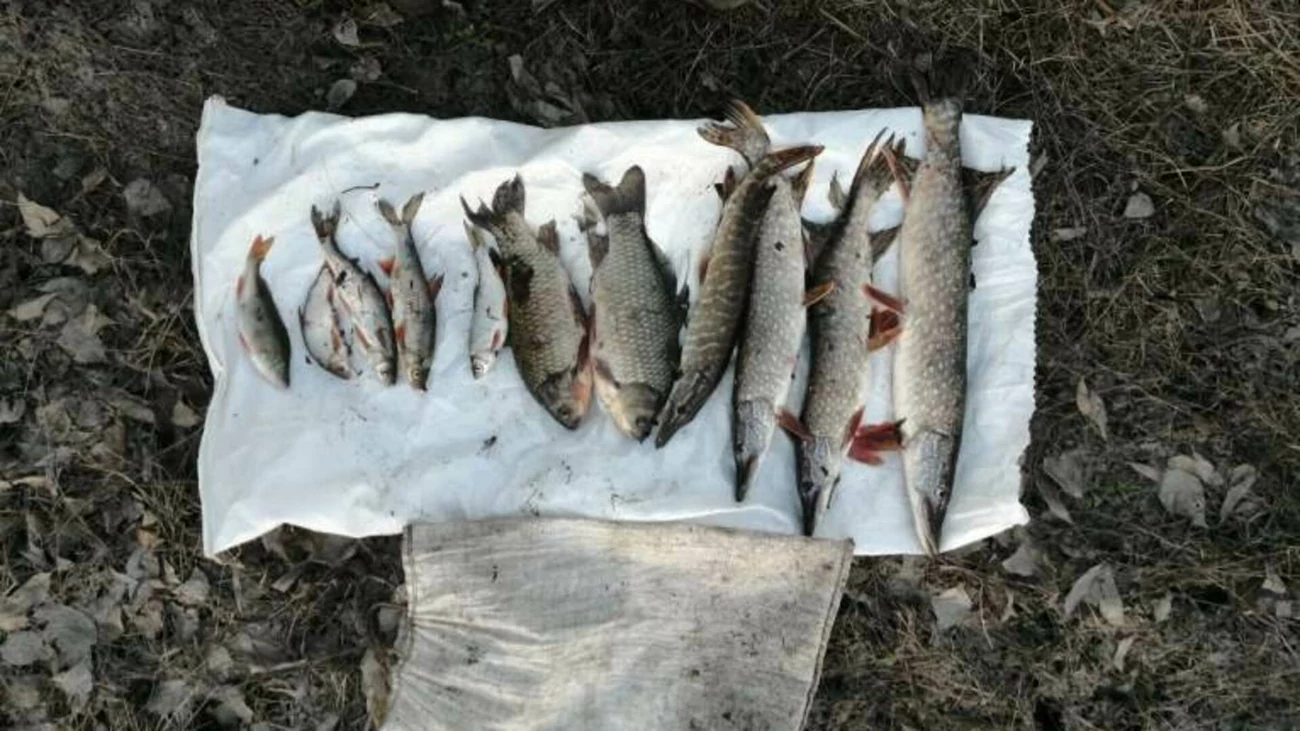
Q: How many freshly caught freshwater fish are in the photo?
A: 11